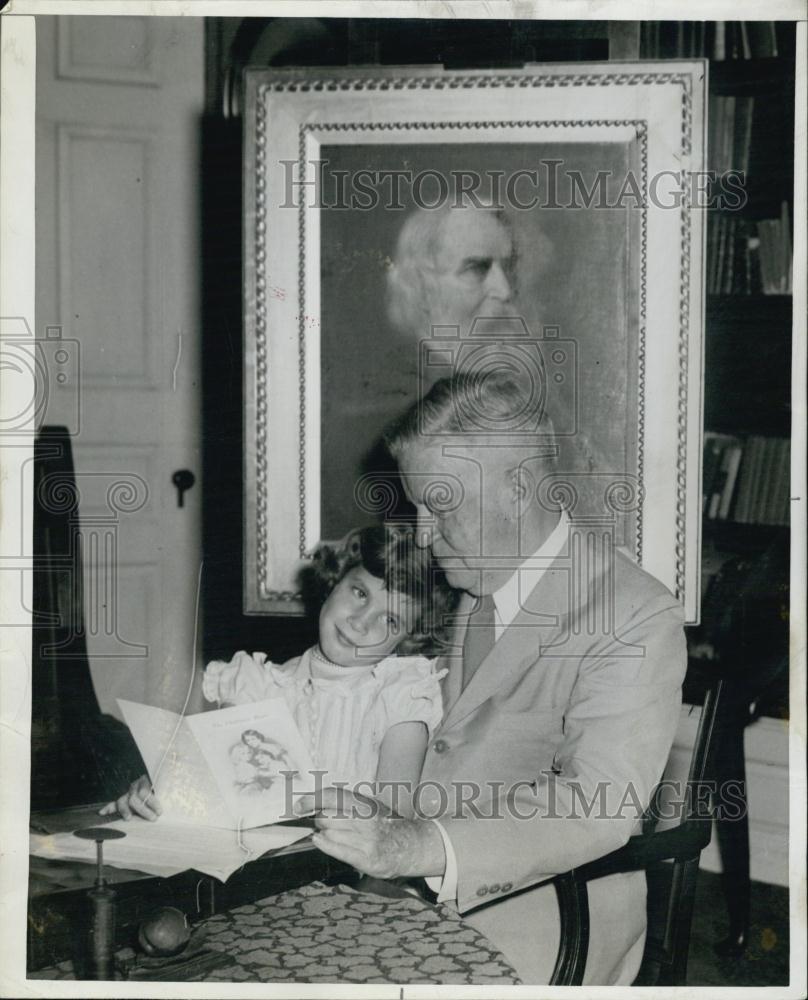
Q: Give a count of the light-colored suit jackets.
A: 1